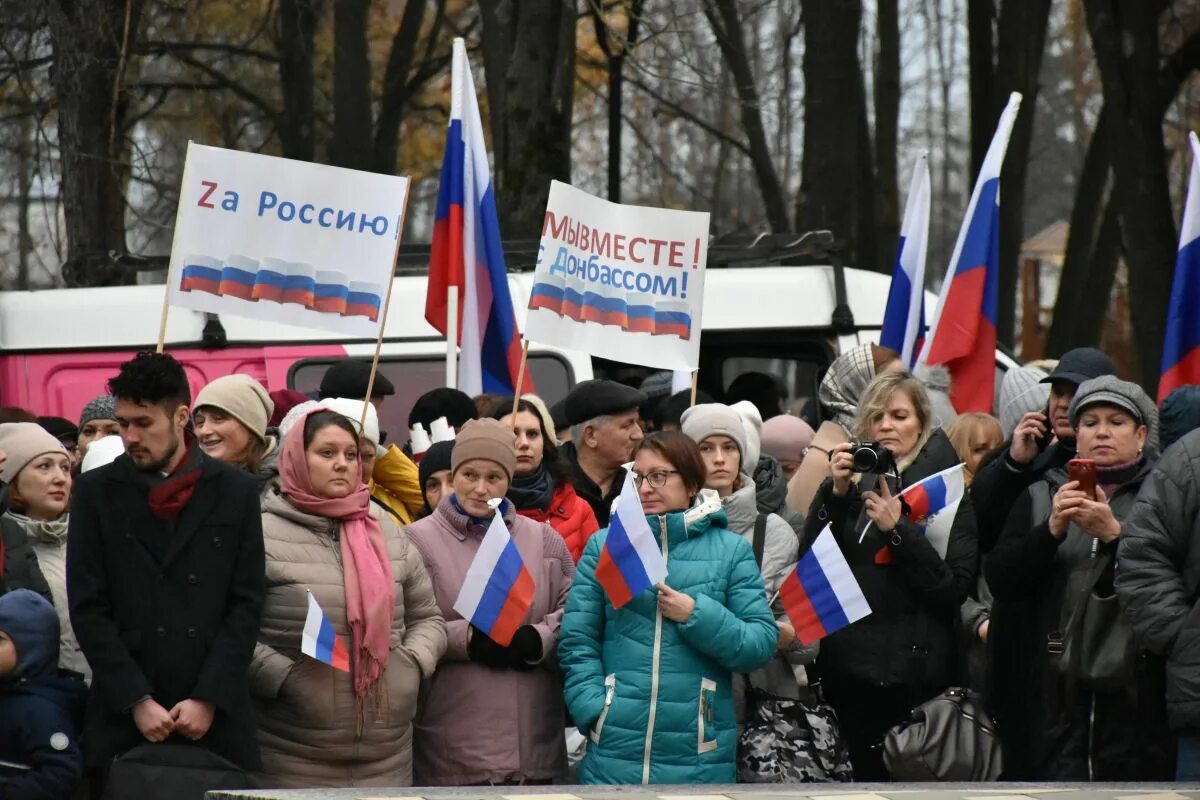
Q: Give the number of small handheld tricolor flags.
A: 5